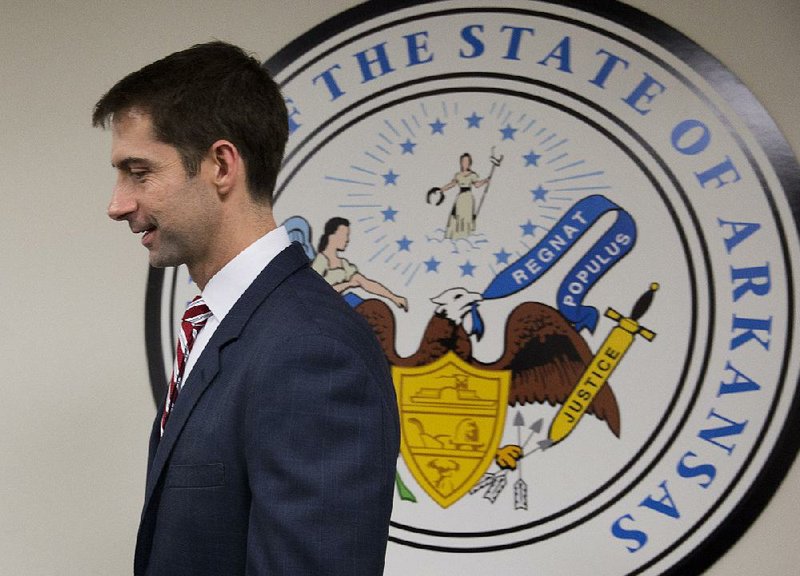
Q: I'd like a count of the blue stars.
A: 13